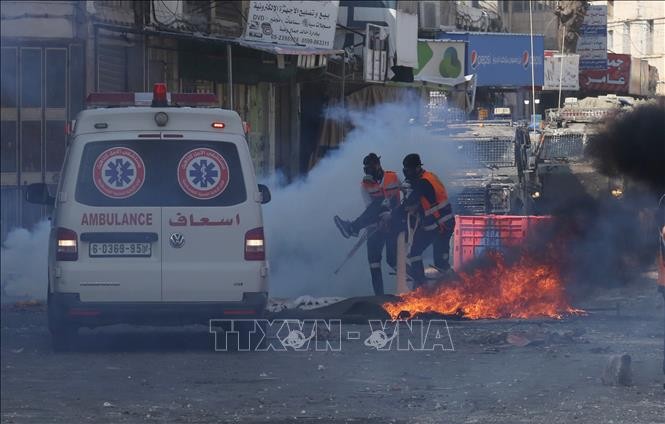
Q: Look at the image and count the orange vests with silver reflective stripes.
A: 2